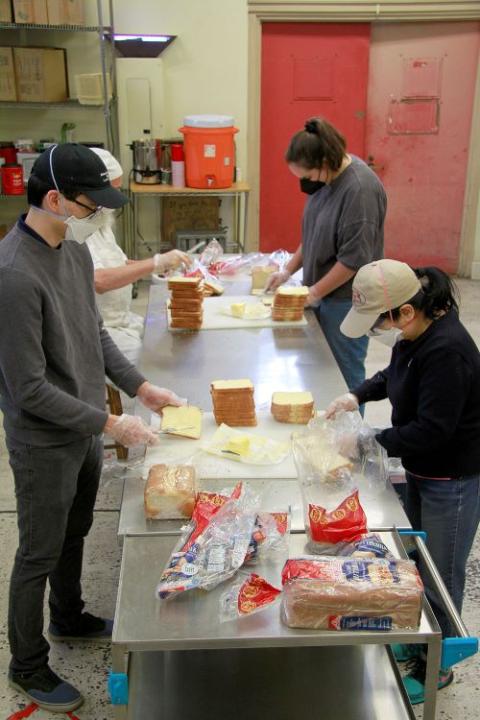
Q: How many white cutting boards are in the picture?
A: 2